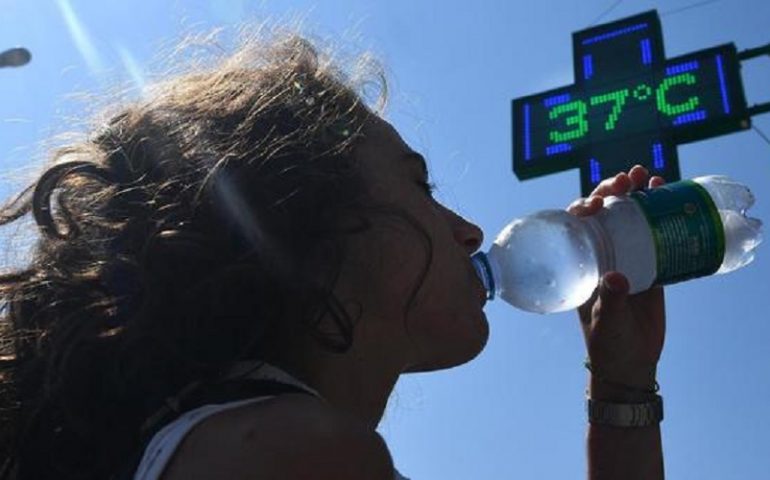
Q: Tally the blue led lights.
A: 11